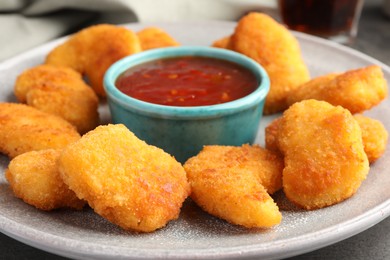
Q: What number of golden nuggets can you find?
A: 12